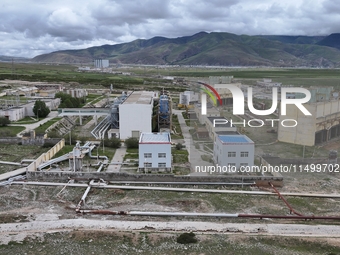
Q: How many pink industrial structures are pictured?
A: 0